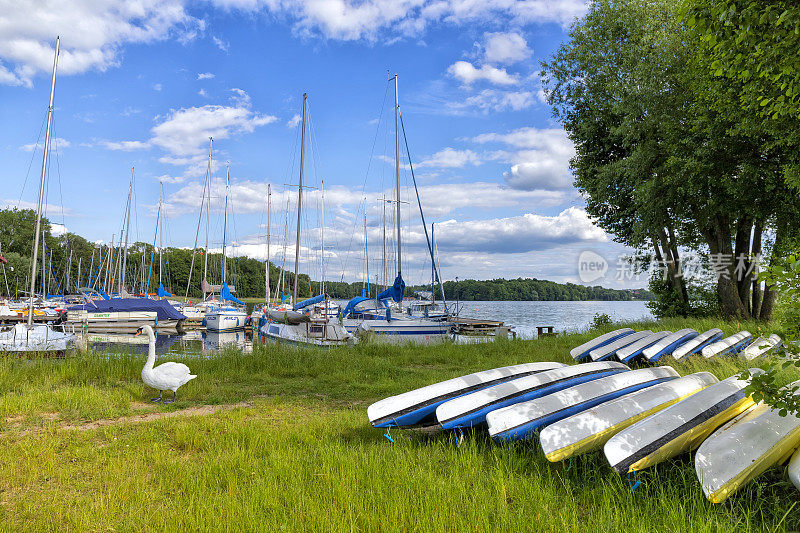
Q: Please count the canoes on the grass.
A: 14